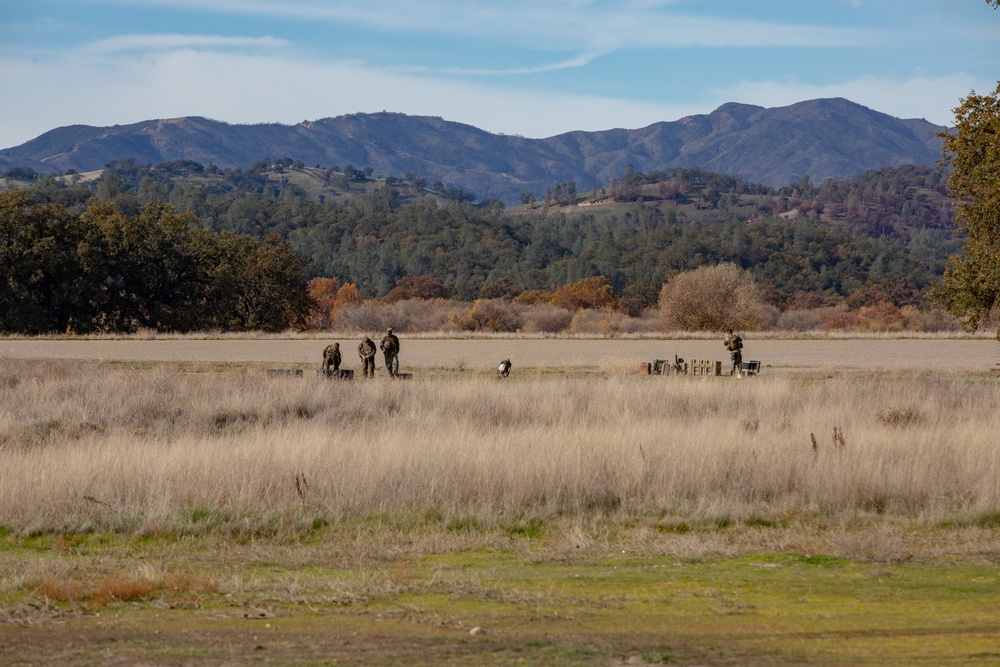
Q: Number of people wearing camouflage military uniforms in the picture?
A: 4